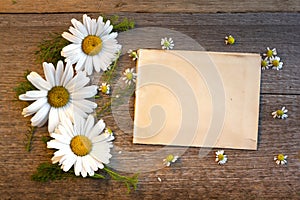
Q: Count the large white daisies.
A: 3